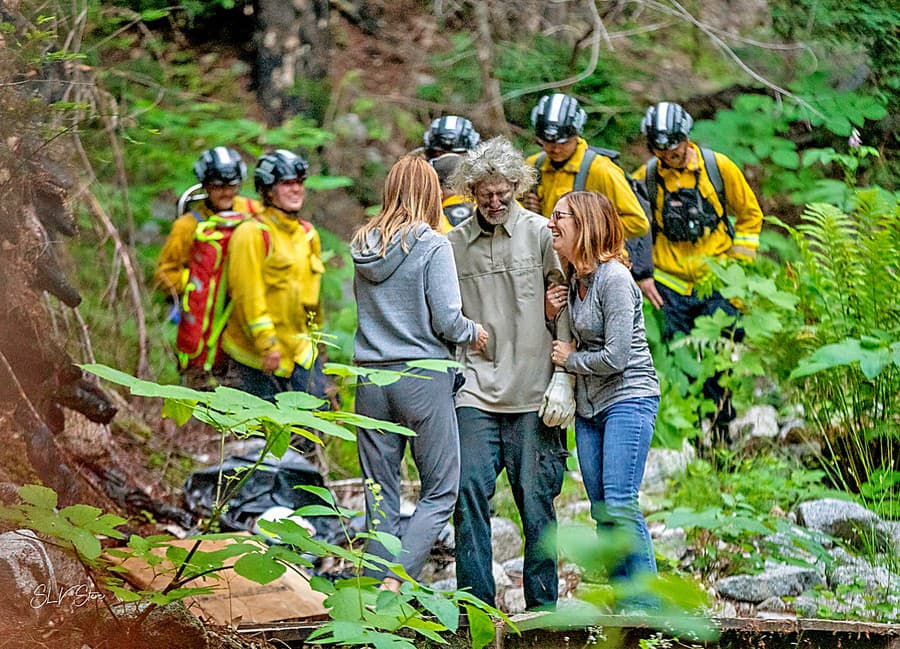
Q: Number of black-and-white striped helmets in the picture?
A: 5